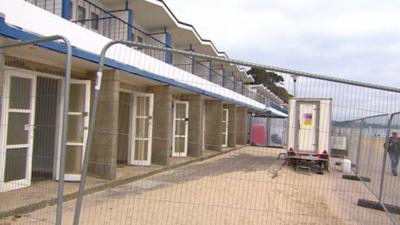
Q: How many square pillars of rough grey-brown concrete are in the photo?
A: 6